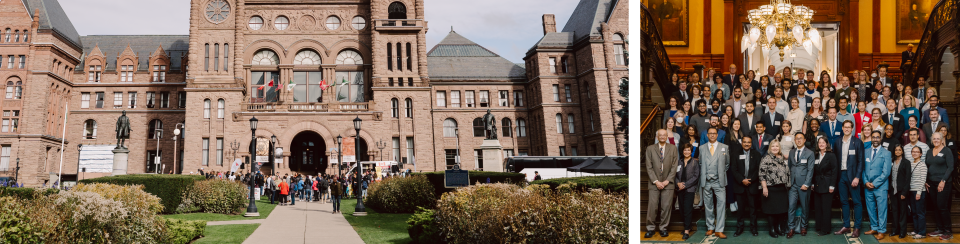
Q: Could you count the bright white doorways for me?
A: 1